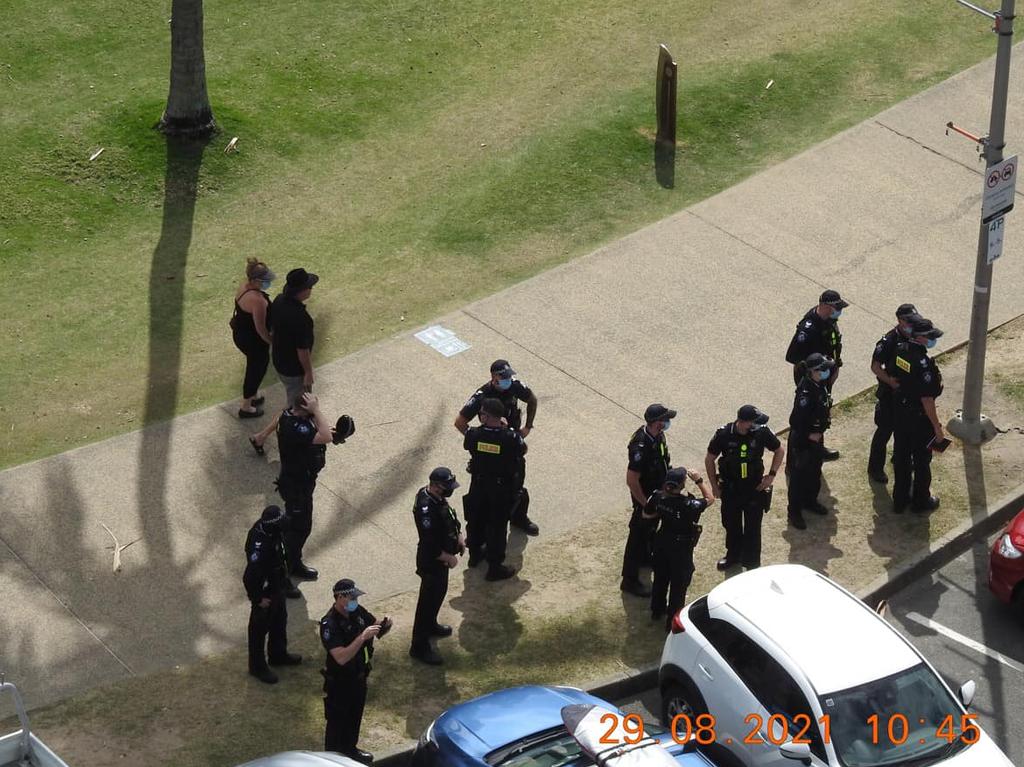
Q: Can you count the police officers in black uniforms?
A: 13